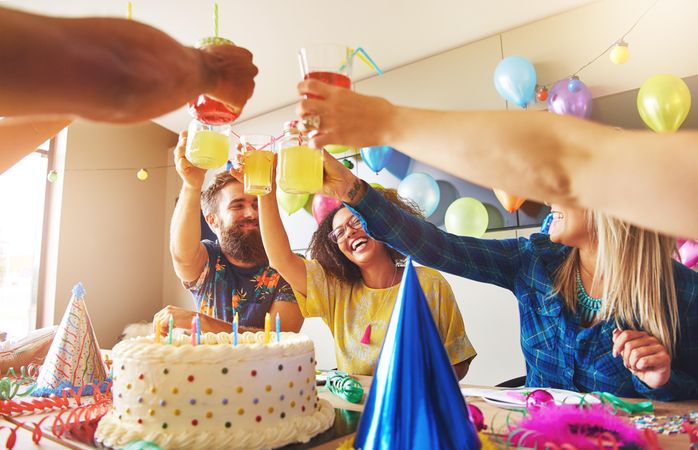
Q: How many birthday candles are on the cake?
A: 8